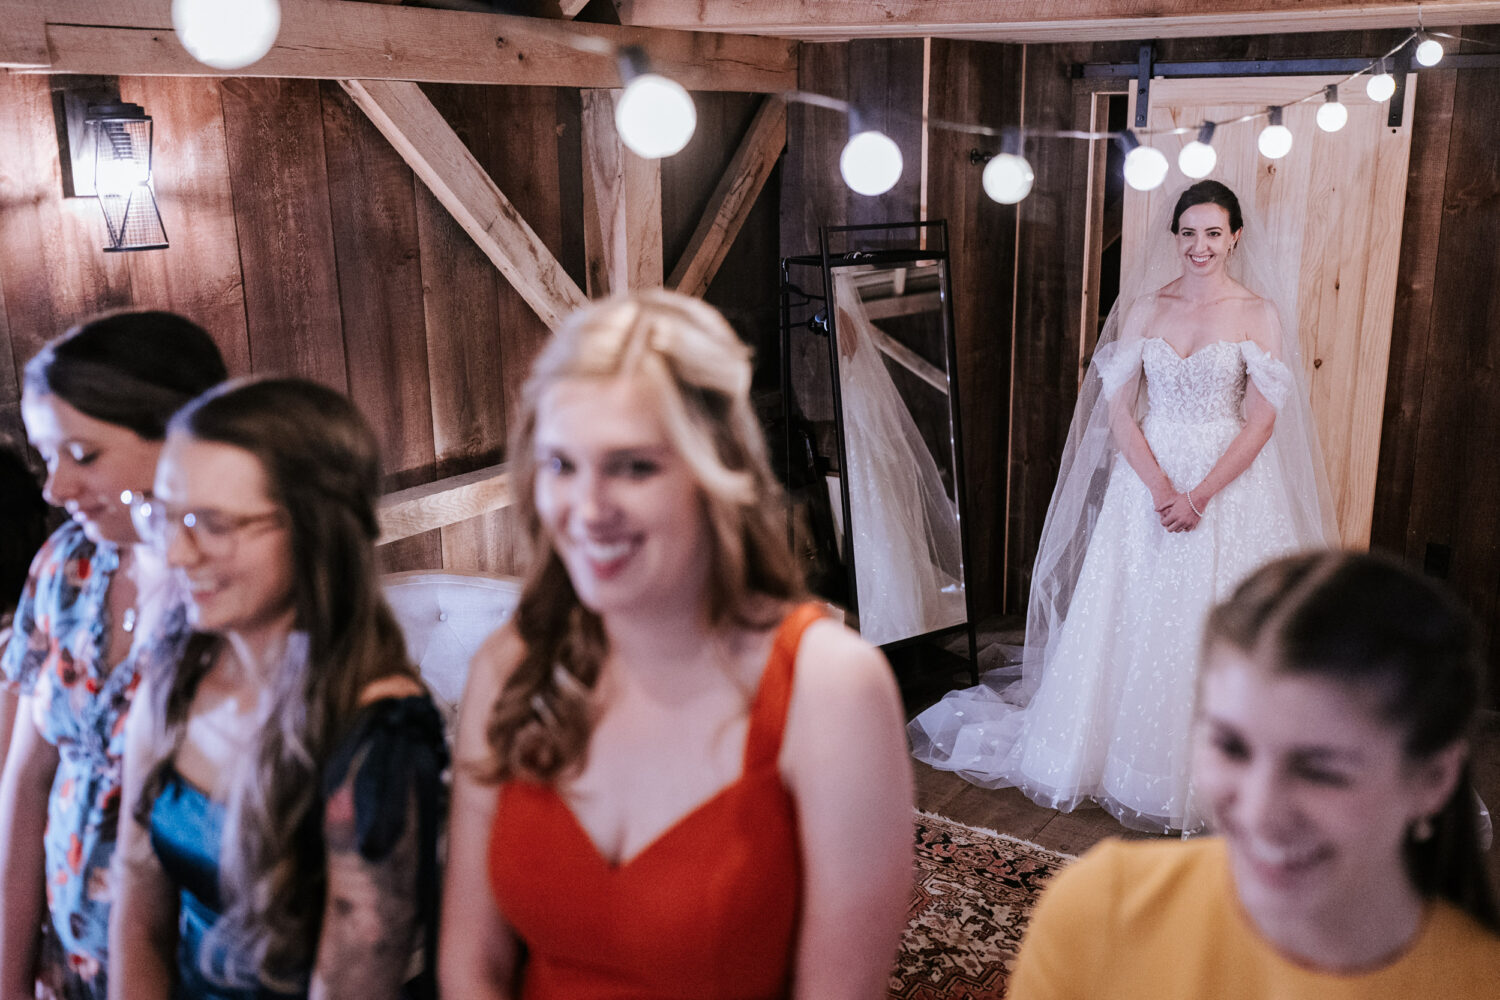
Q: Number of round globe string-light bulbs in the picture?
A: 10